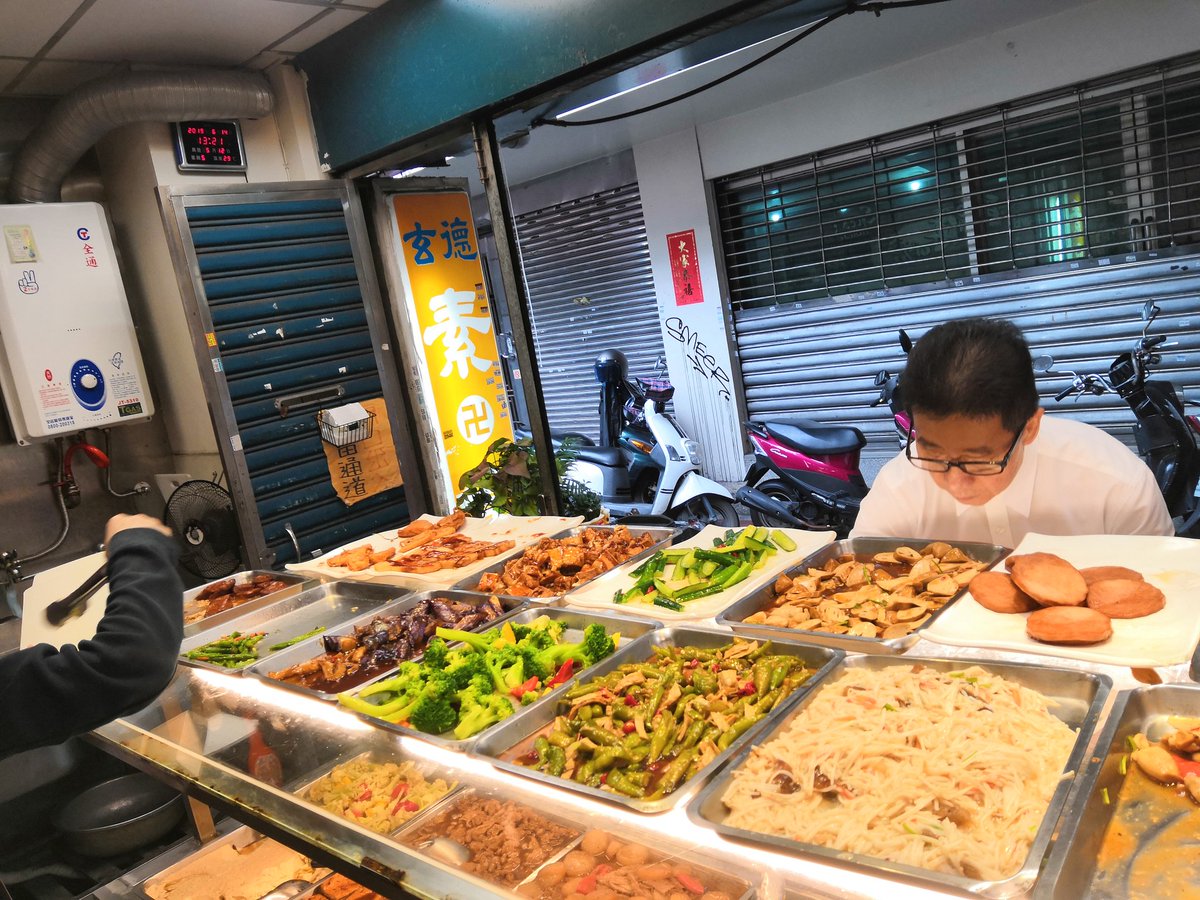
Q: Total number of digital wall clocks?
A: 1